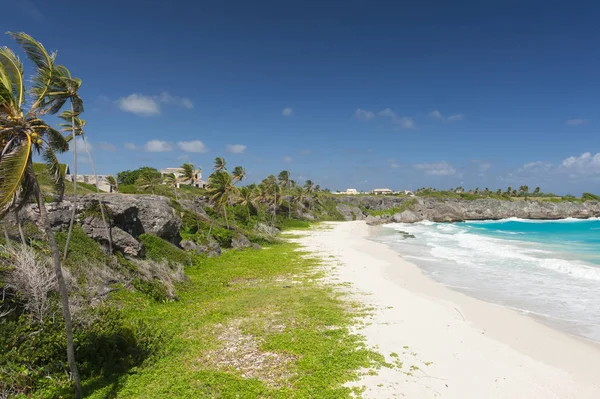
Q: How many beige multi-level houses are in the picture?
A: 1